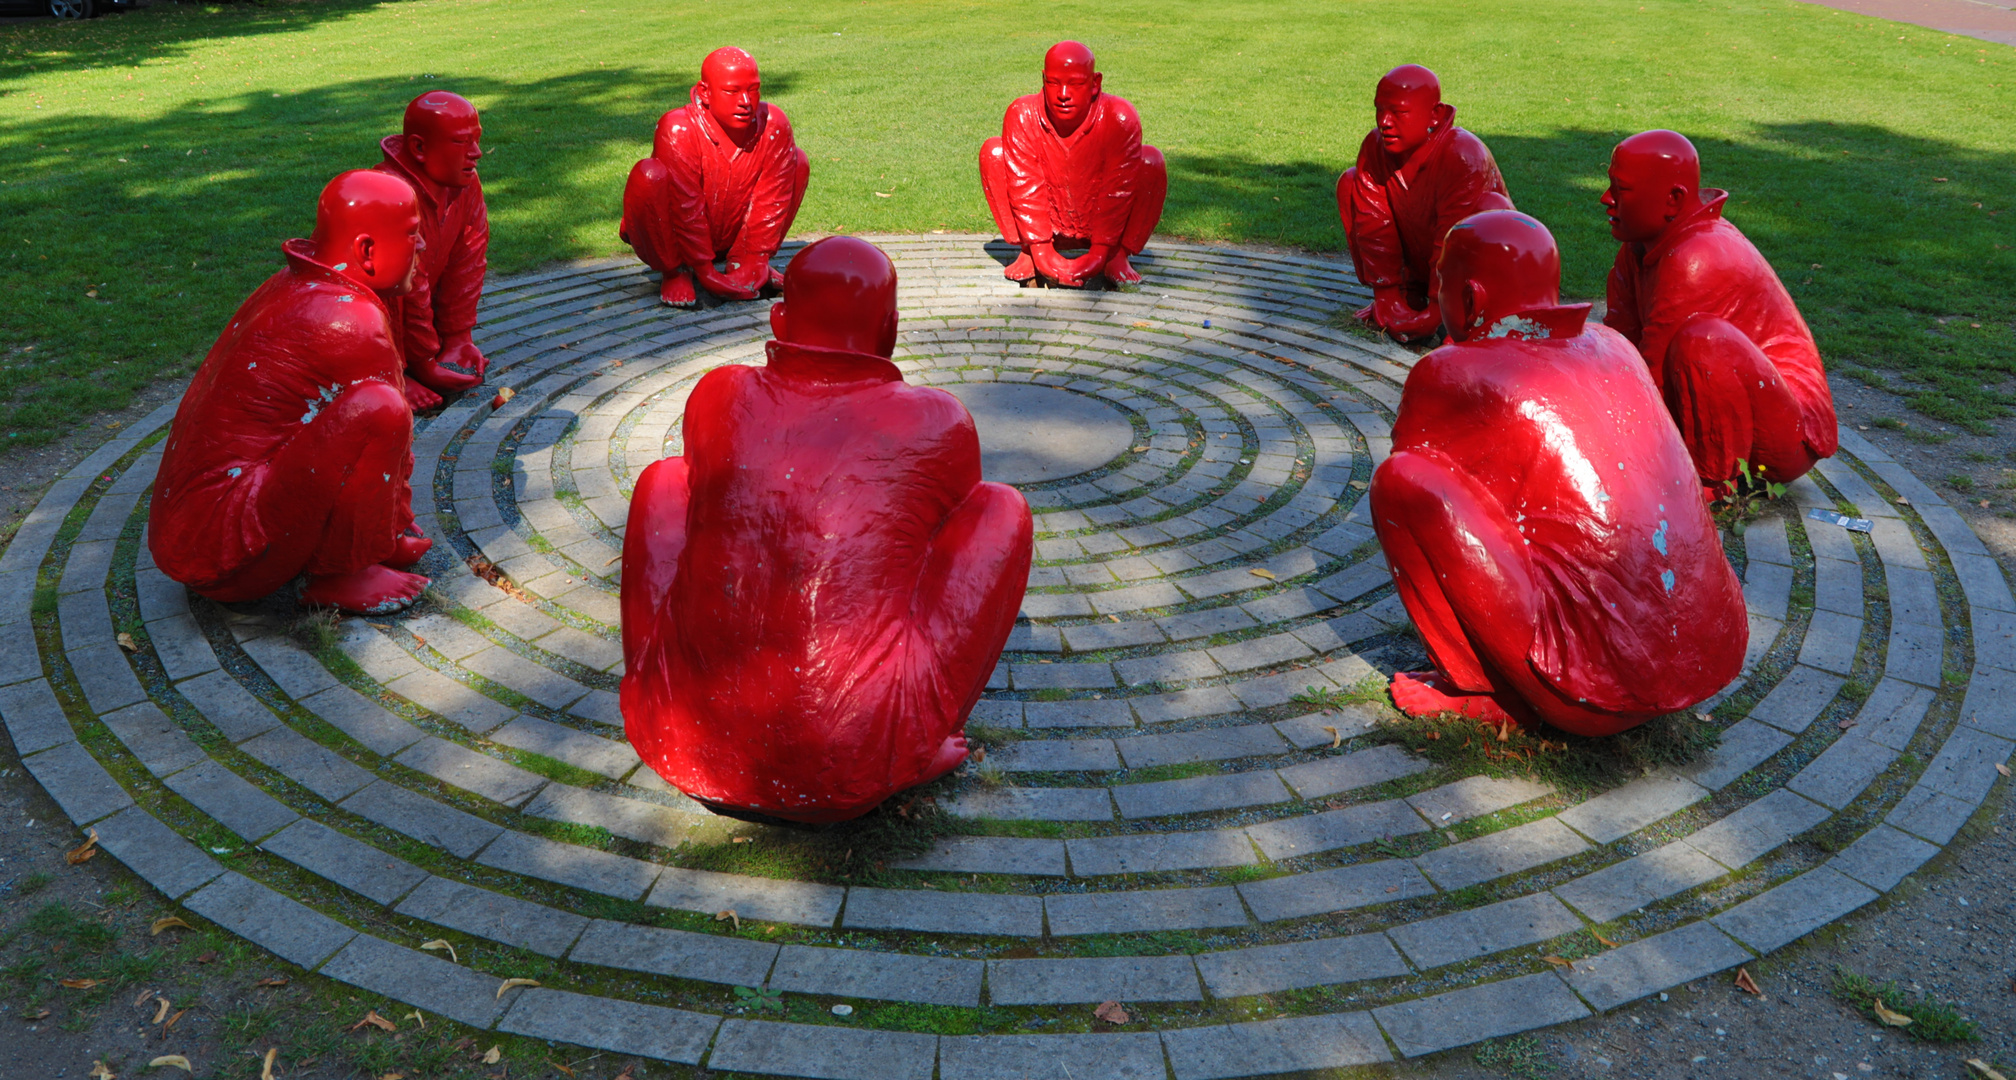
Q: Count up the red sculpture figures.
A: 8